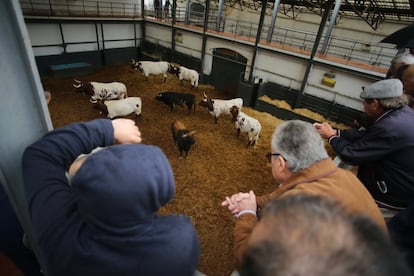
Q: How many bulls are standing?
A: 8